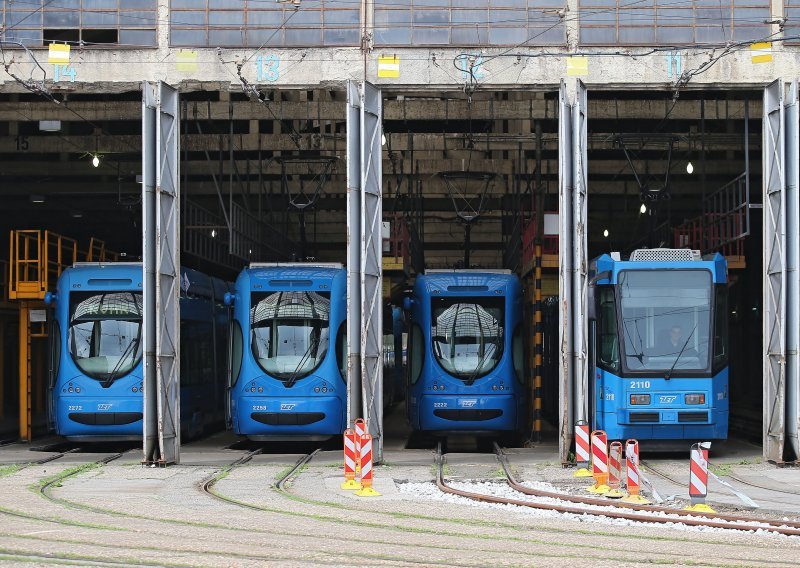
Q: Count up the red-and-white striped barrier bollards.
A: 8